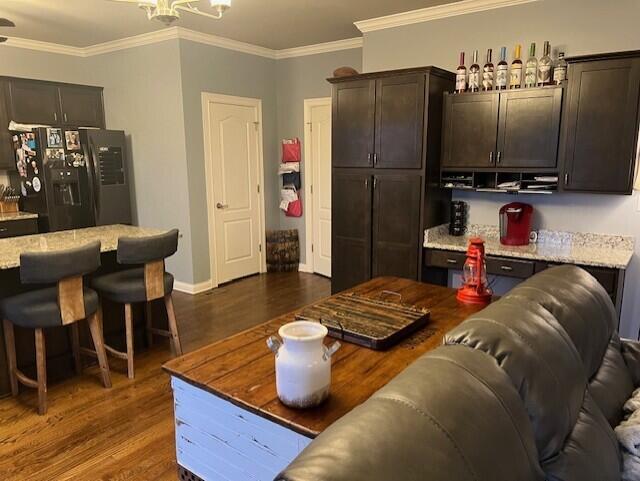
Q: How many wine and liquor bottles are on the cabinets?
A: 8